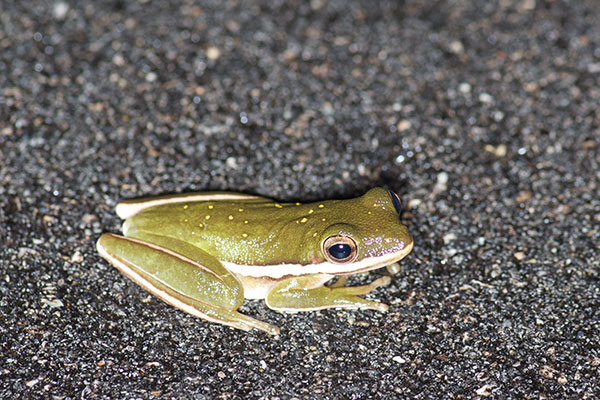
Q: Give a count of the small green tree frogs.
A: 1